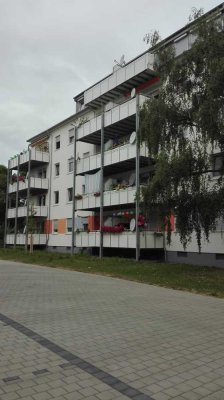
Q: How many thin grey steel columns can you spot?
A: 6